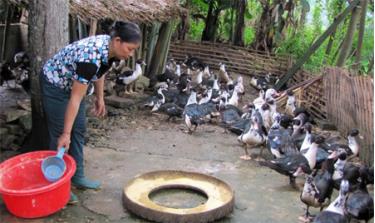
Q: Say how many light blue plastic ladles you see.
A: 1